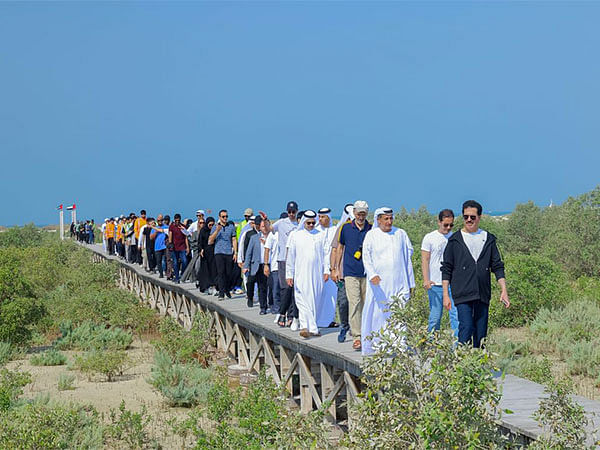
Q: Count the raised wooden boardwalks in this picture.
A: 1